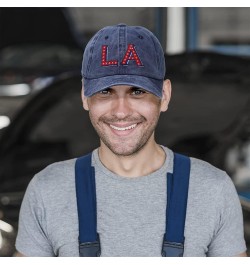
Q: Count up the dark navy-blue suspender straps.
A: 2